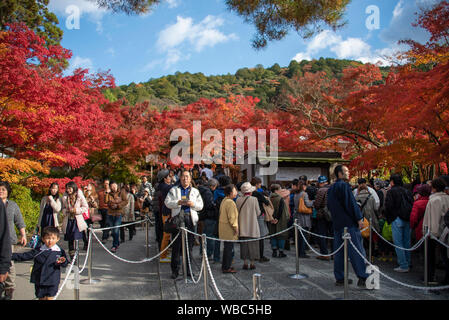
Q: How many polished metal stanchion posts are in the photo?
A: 10